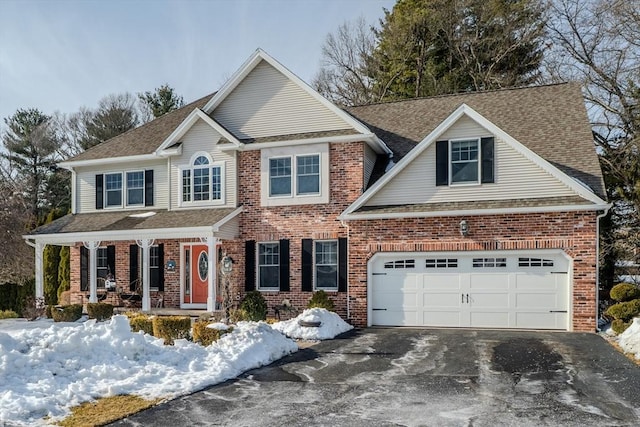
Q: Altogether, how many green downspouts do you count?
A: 0